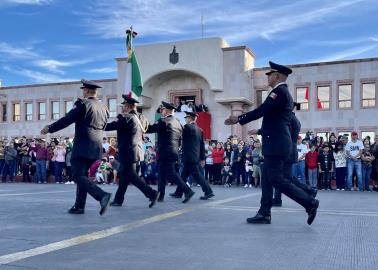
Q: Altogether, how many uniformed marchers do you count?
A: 6